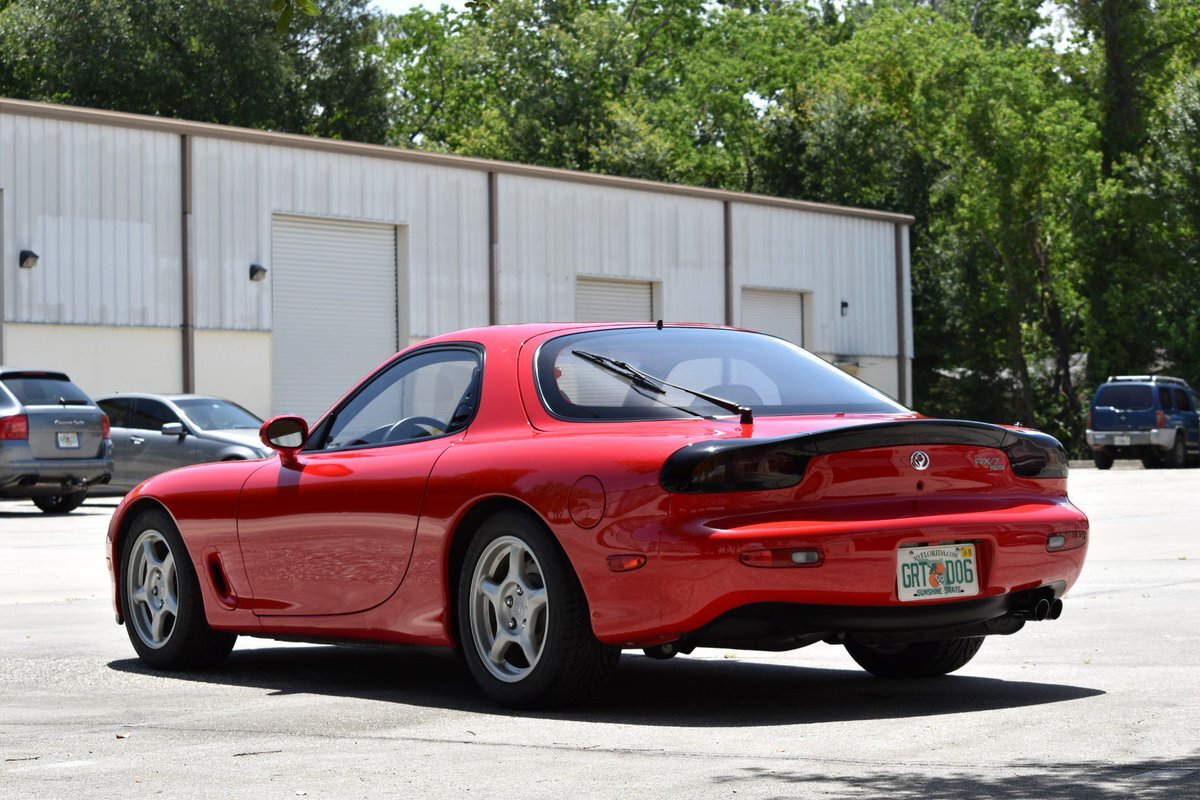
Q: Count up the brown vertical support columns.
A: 4